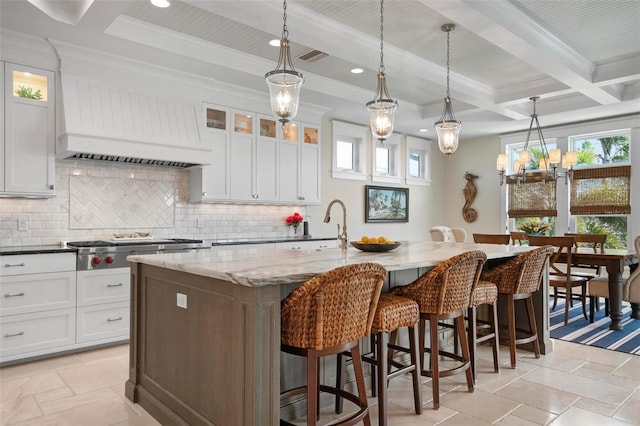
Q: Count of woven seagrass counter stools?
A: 5